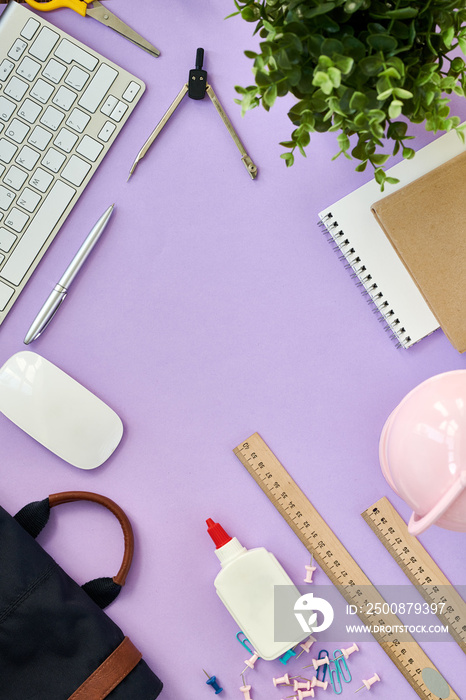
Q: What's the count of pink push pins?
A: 12